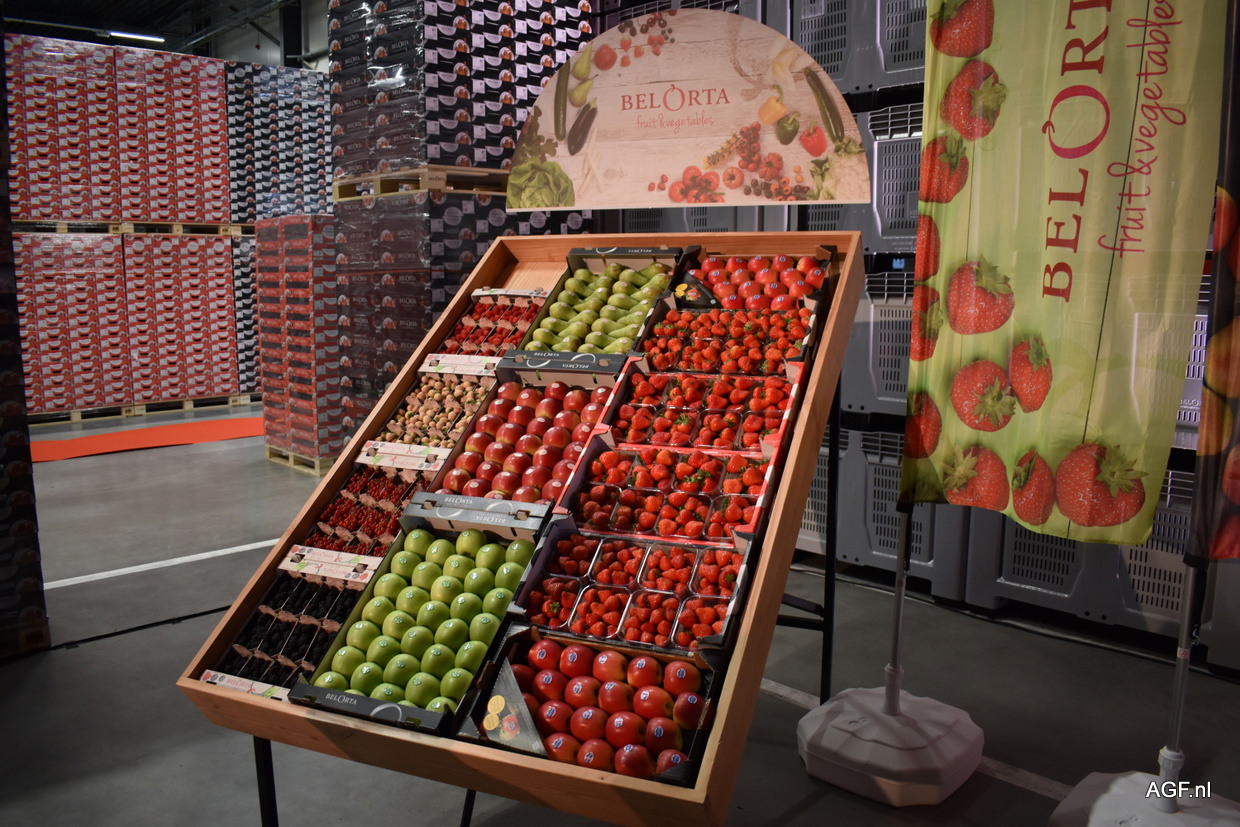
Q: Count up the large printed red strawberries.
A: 12